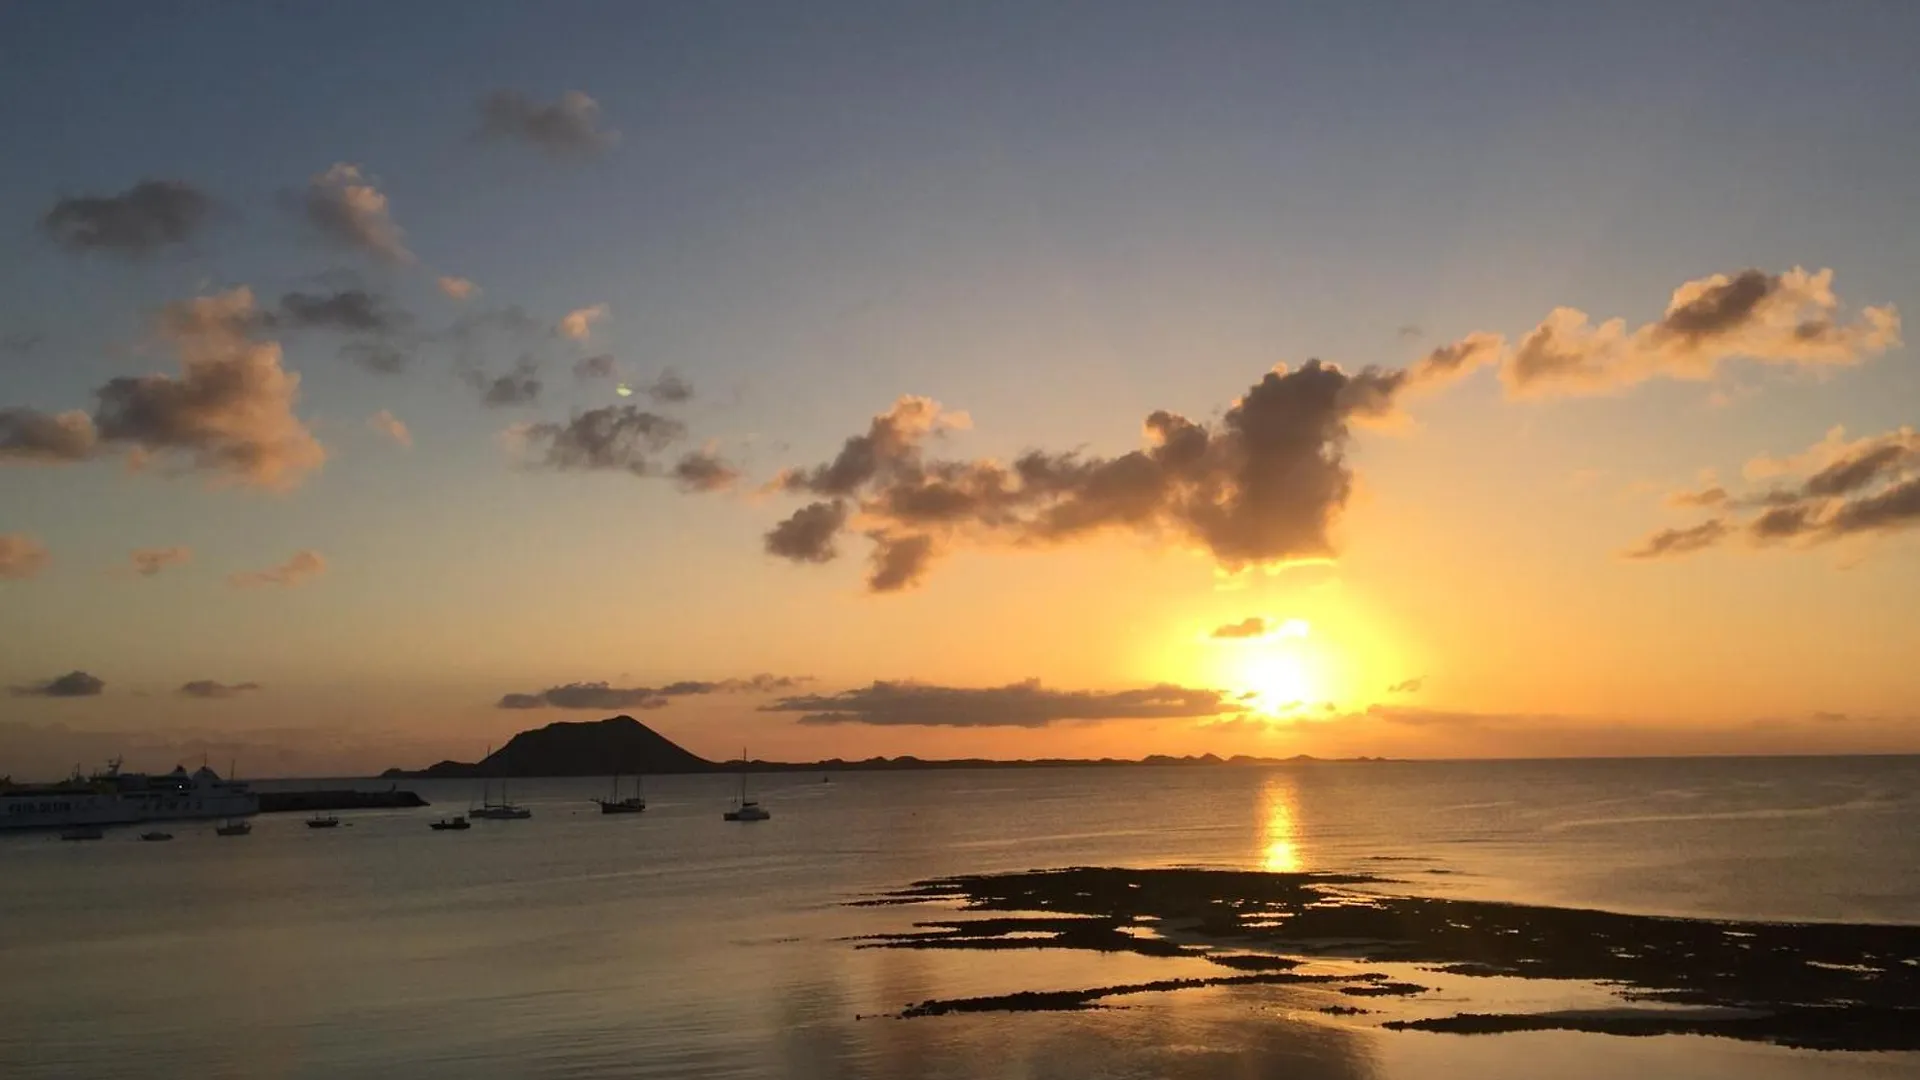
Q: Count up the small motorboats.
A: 5